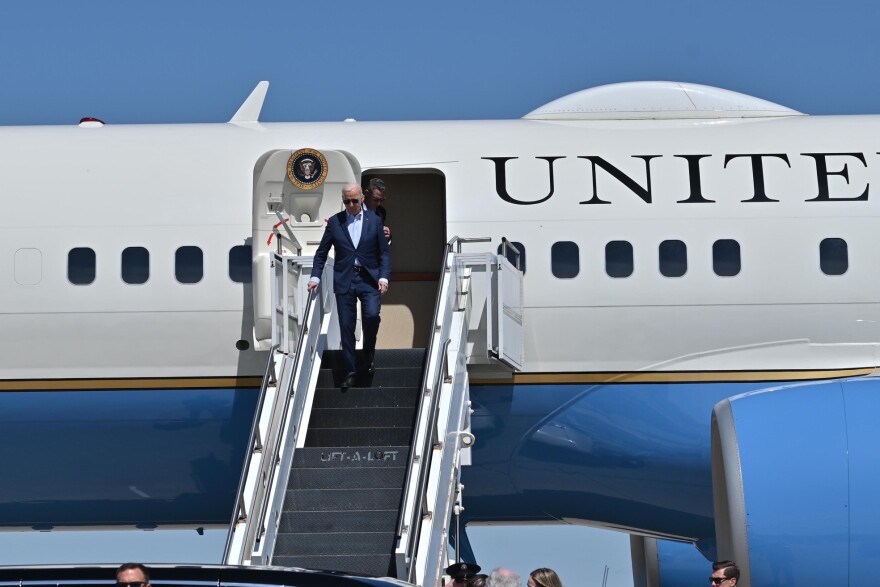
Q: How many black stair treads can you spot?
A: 11